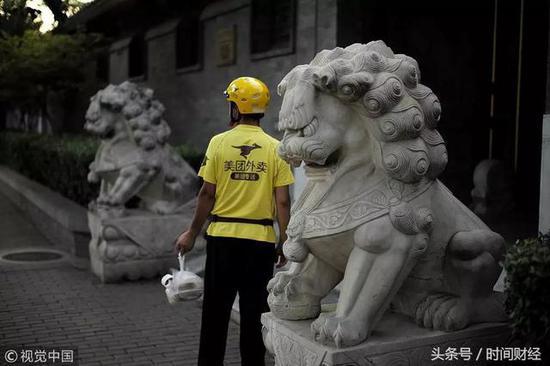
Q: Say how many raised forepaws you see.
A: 2